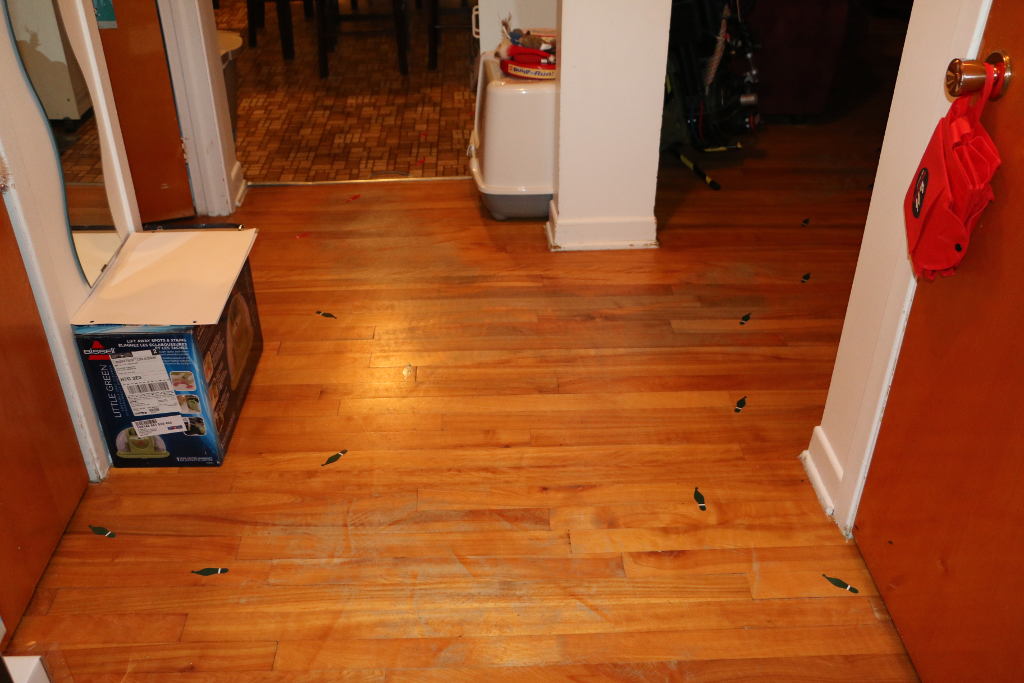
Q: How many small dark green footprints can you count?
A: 10